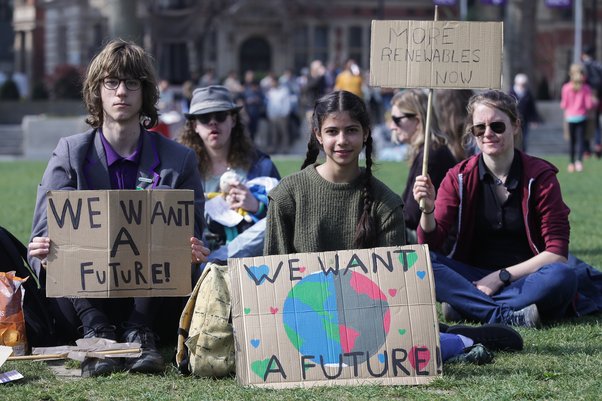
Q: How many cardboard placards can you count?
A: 3